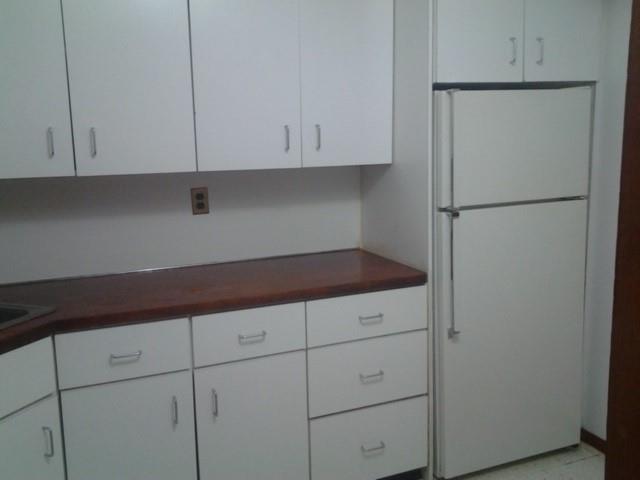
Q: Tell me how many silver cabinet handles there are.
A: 14